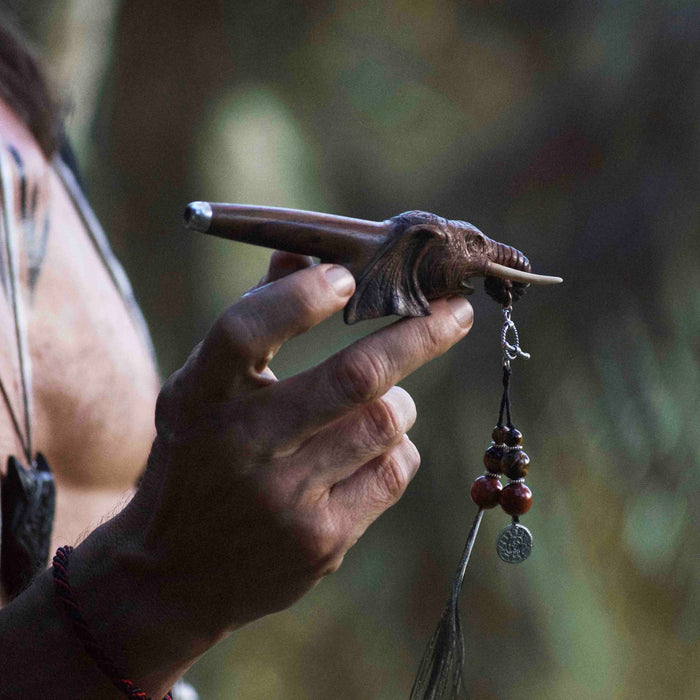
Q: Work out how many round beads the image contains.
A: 6